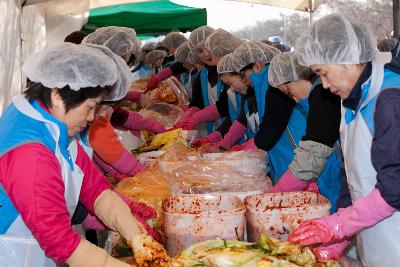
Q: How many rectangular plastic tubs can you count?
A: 2